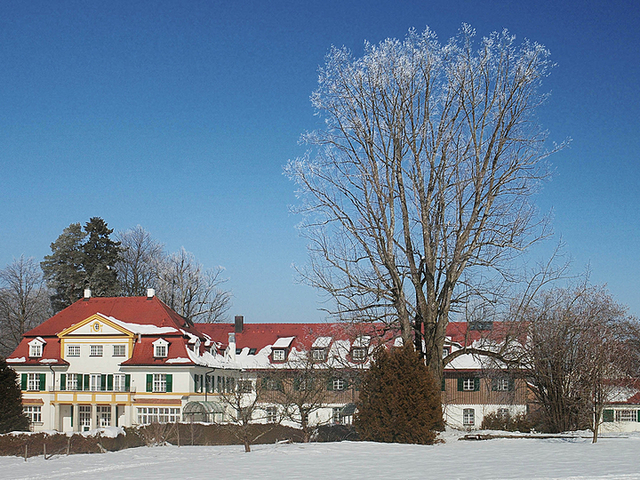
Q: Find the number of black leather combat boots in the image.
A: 0